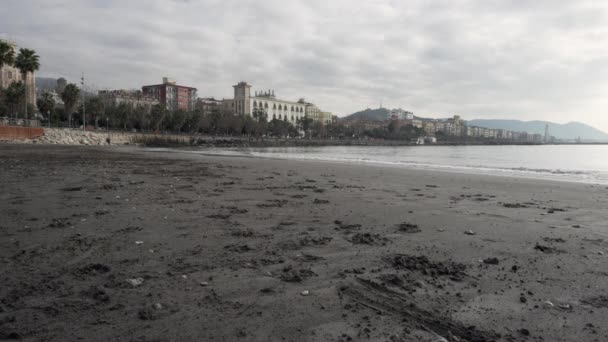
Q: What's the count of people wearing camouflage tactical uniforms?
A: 0